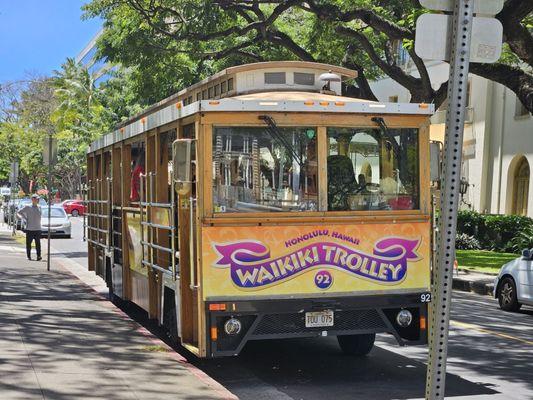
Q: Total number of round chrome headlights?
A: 2